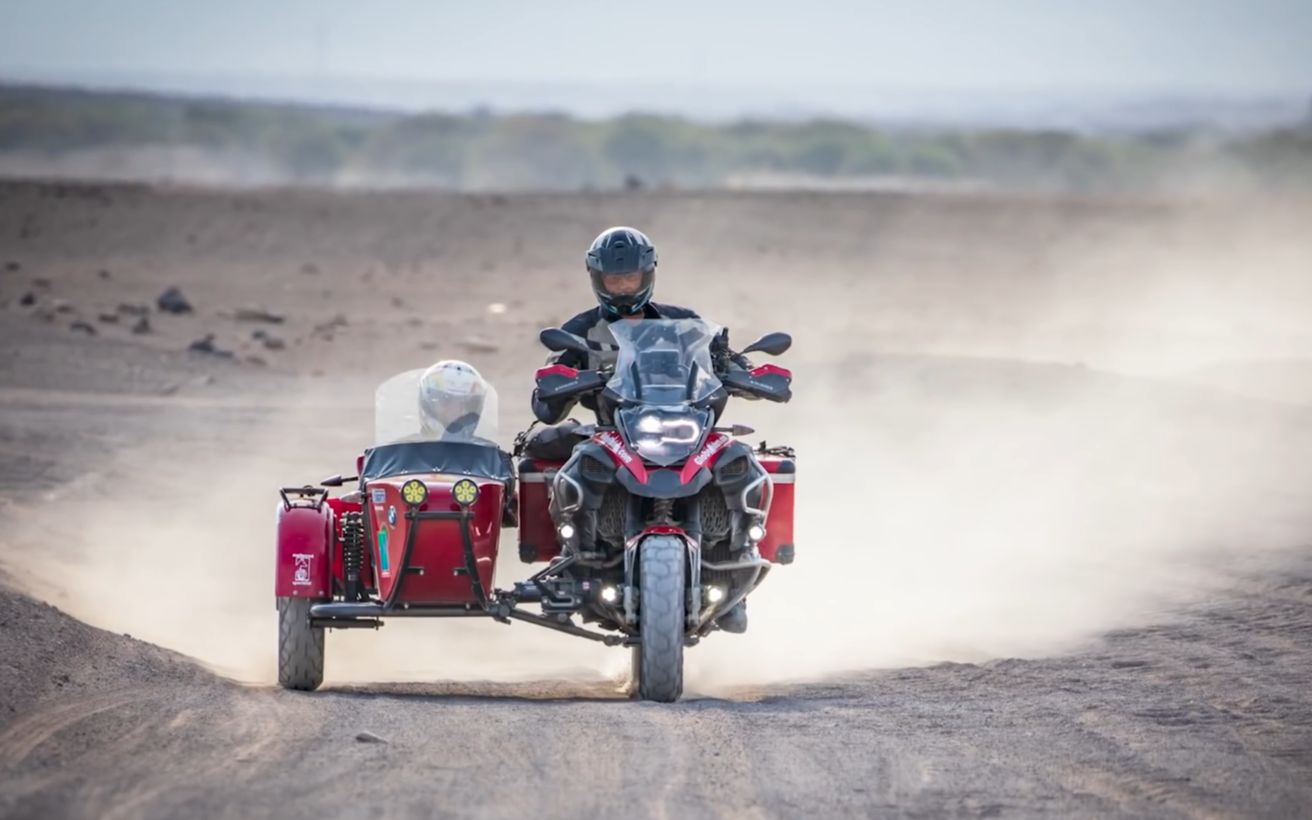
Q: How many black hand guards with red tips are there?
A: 2